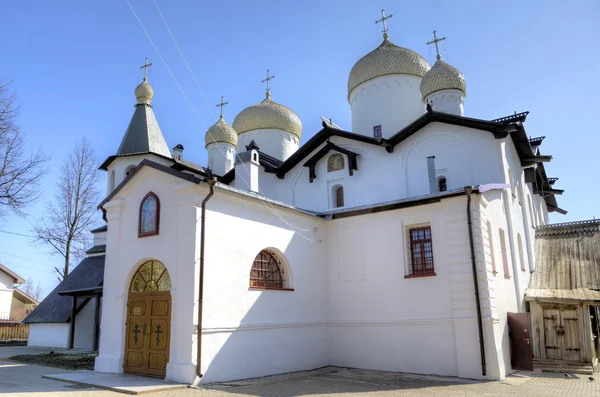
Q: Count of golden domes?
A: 5